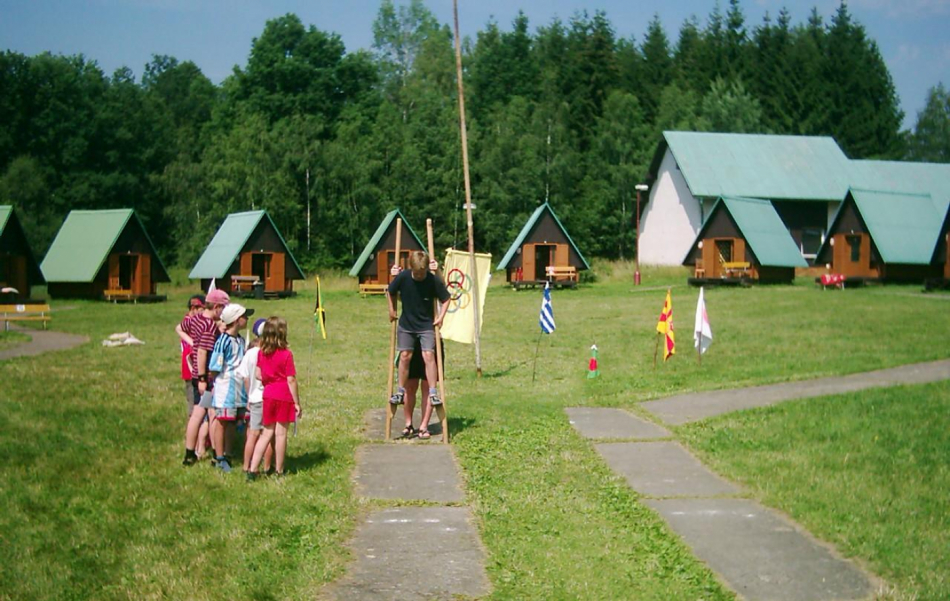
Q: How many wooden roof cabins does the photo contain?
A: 8